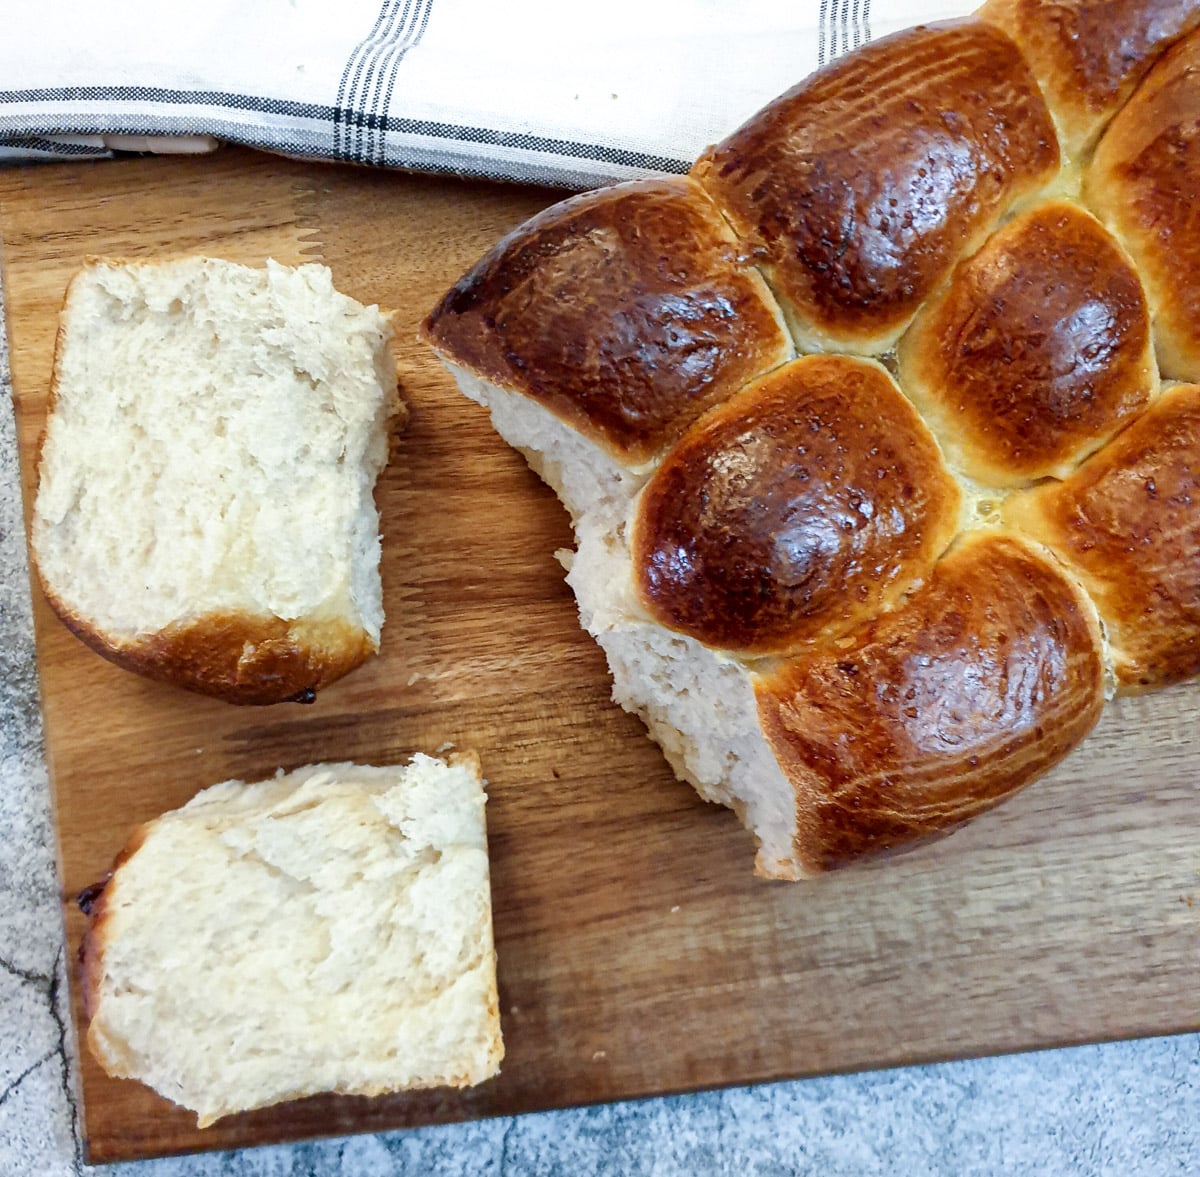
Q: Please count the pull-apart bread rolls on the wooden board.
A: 10